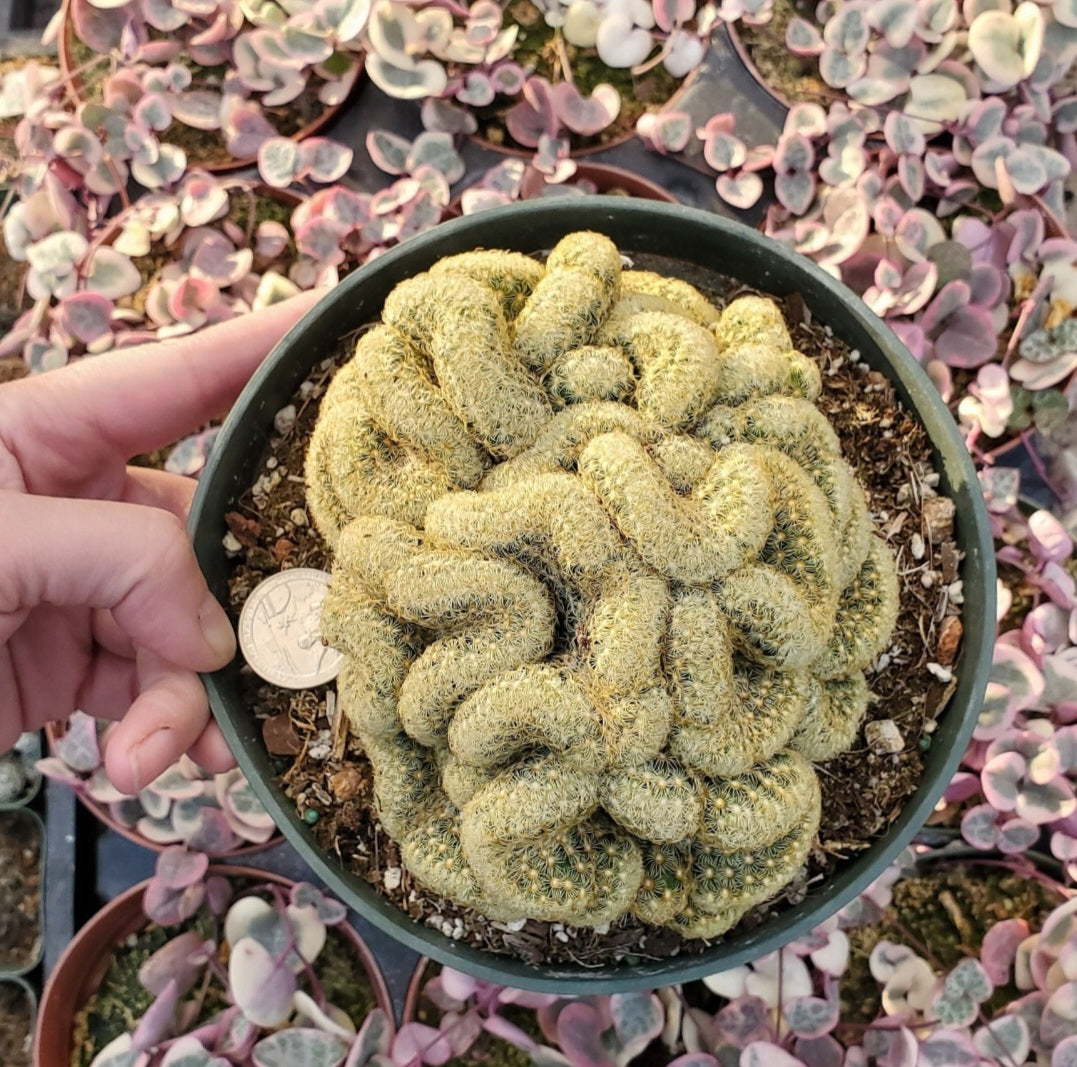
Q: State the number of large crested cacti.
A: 1